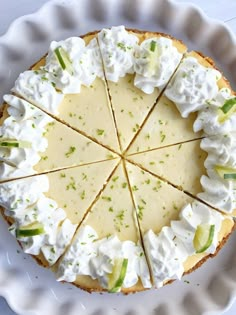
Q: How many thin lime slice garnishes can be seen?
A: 8